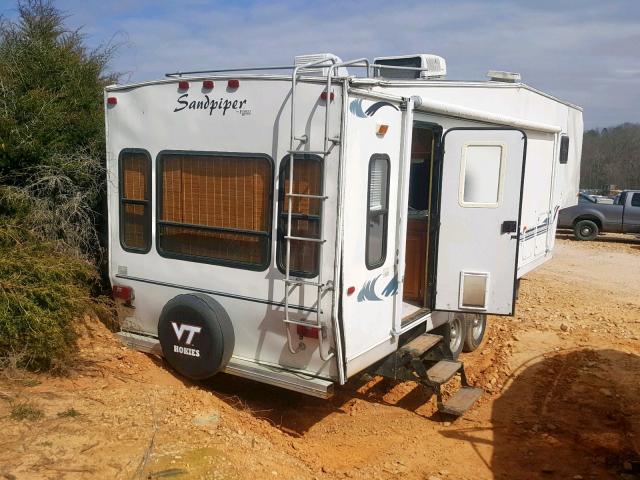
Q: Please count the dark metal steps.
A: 3